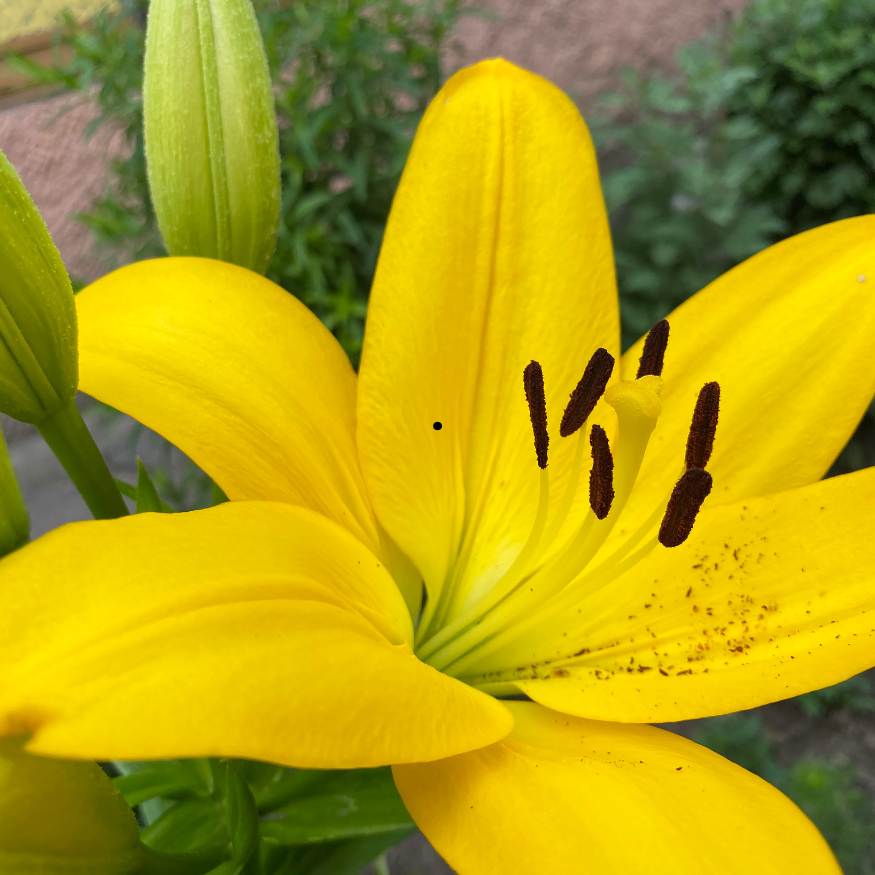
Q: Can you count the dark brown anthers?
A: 6